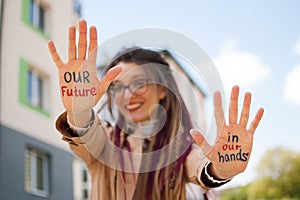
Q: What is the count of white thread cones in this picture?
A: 0